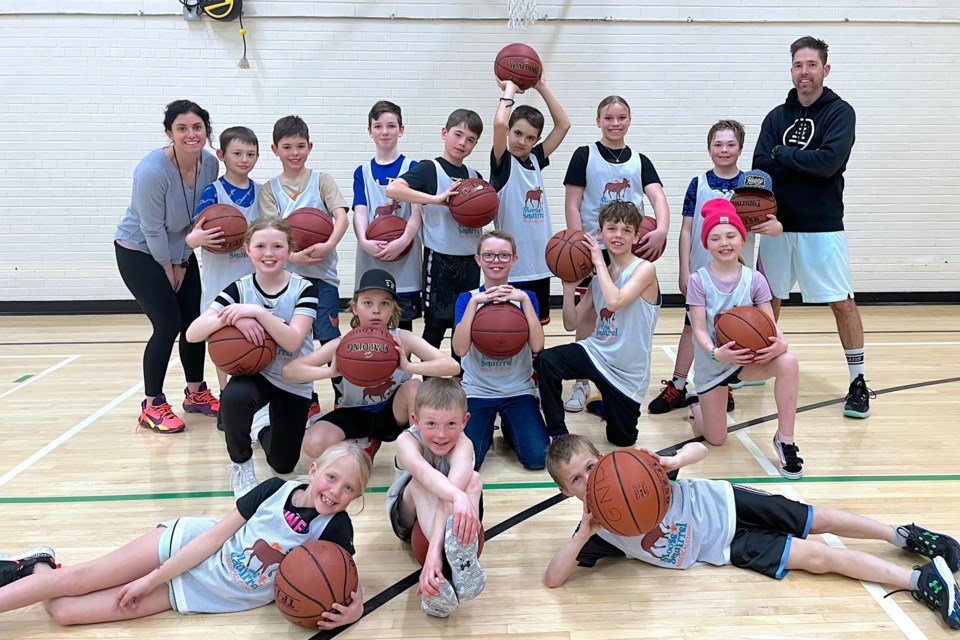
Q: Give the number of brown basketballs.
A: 15